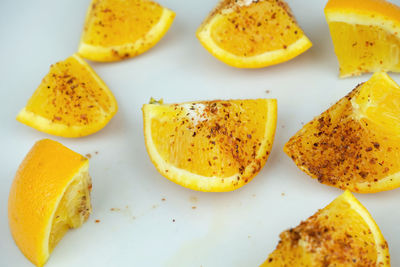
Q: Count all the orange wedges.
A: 8